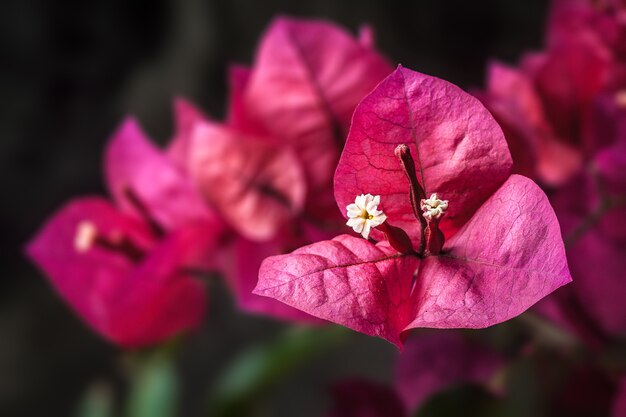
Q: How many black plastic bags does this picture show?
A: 0